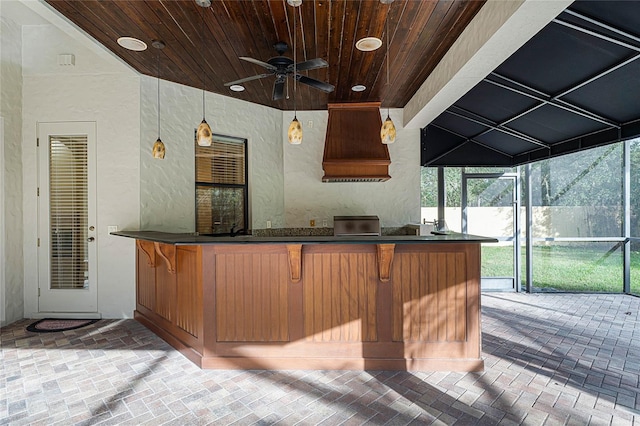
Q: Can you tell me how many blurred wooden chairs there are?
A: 0